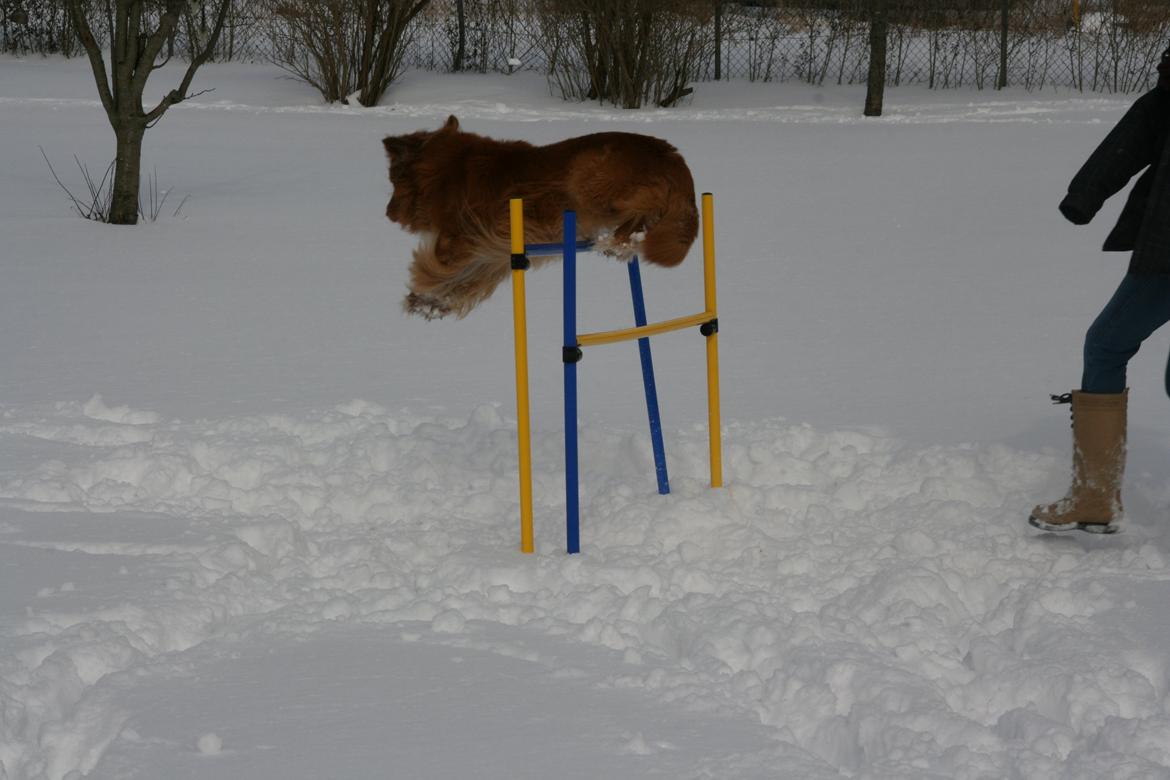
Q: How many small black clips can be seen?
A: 3